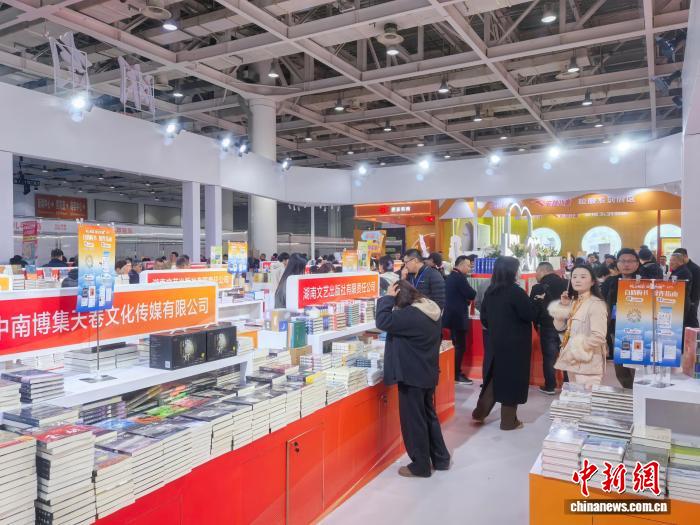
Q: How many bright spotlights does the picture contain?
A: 10